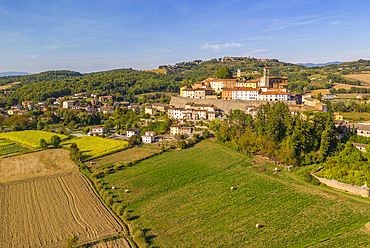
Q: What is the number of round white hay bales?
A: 4